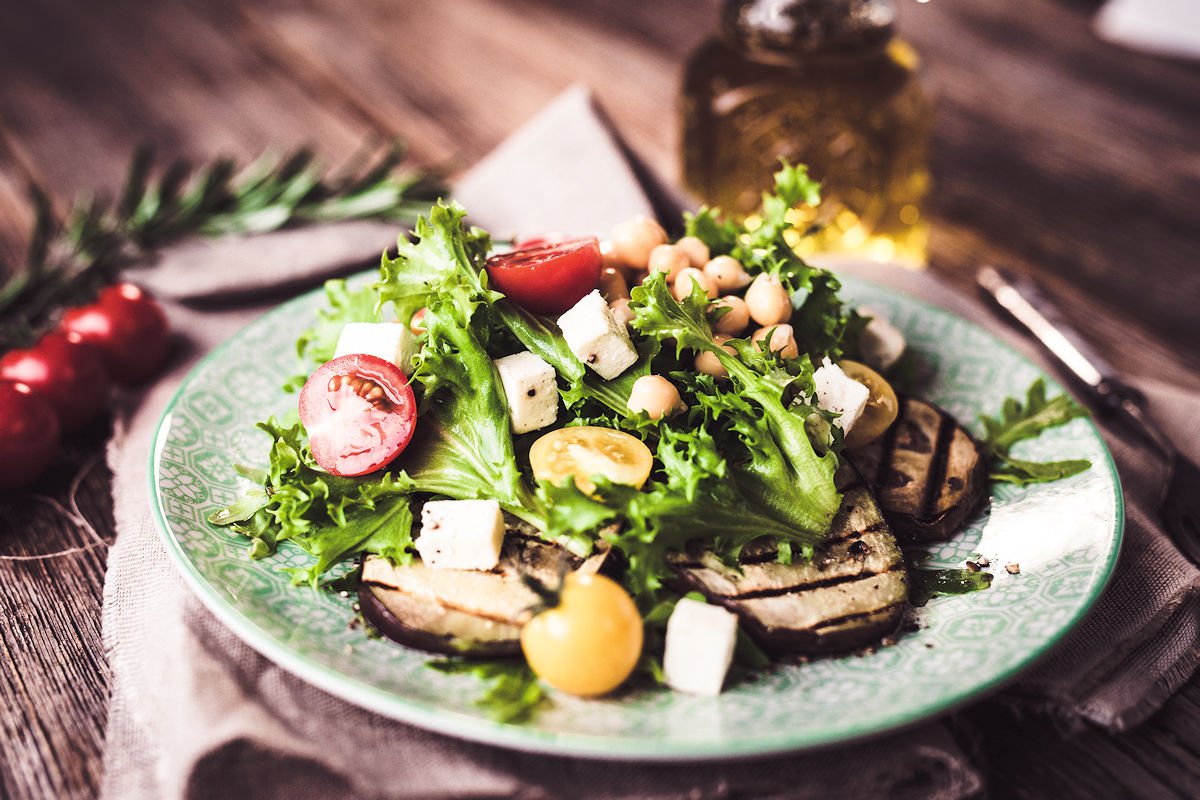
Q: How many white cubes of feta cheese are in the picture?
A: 6